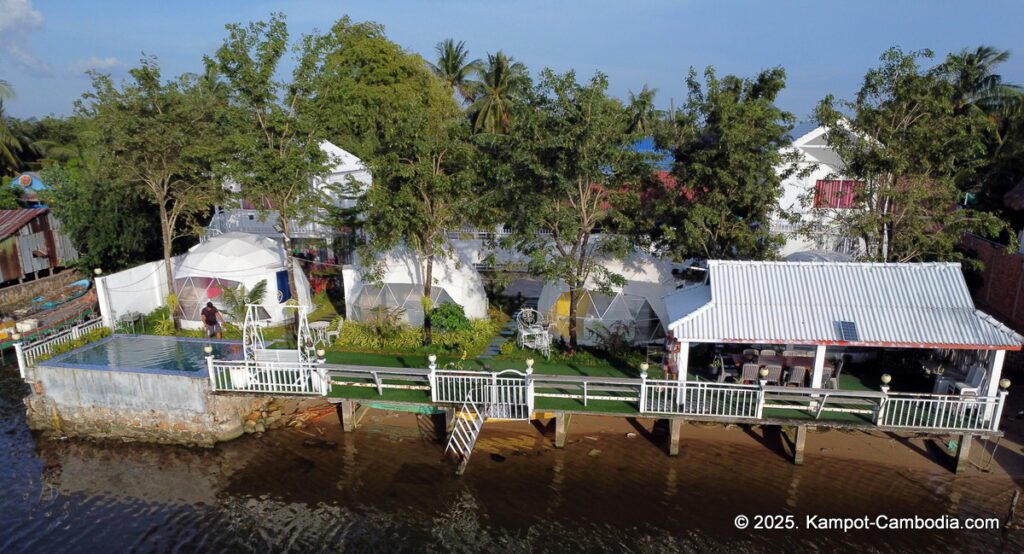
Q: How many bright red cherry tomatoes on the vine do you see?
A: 0